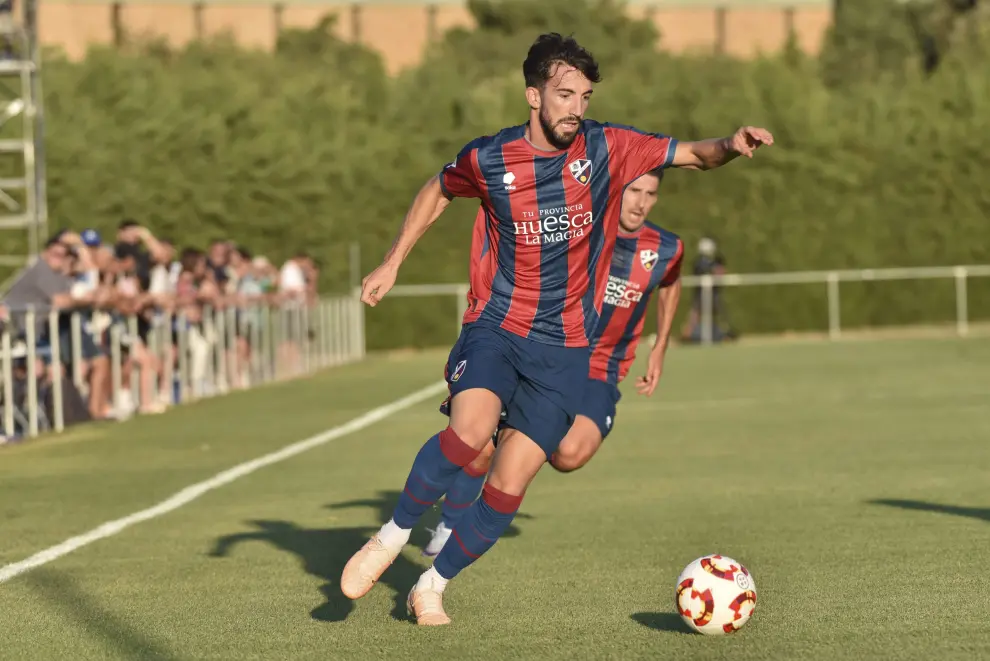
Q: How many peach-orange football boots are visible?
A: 2